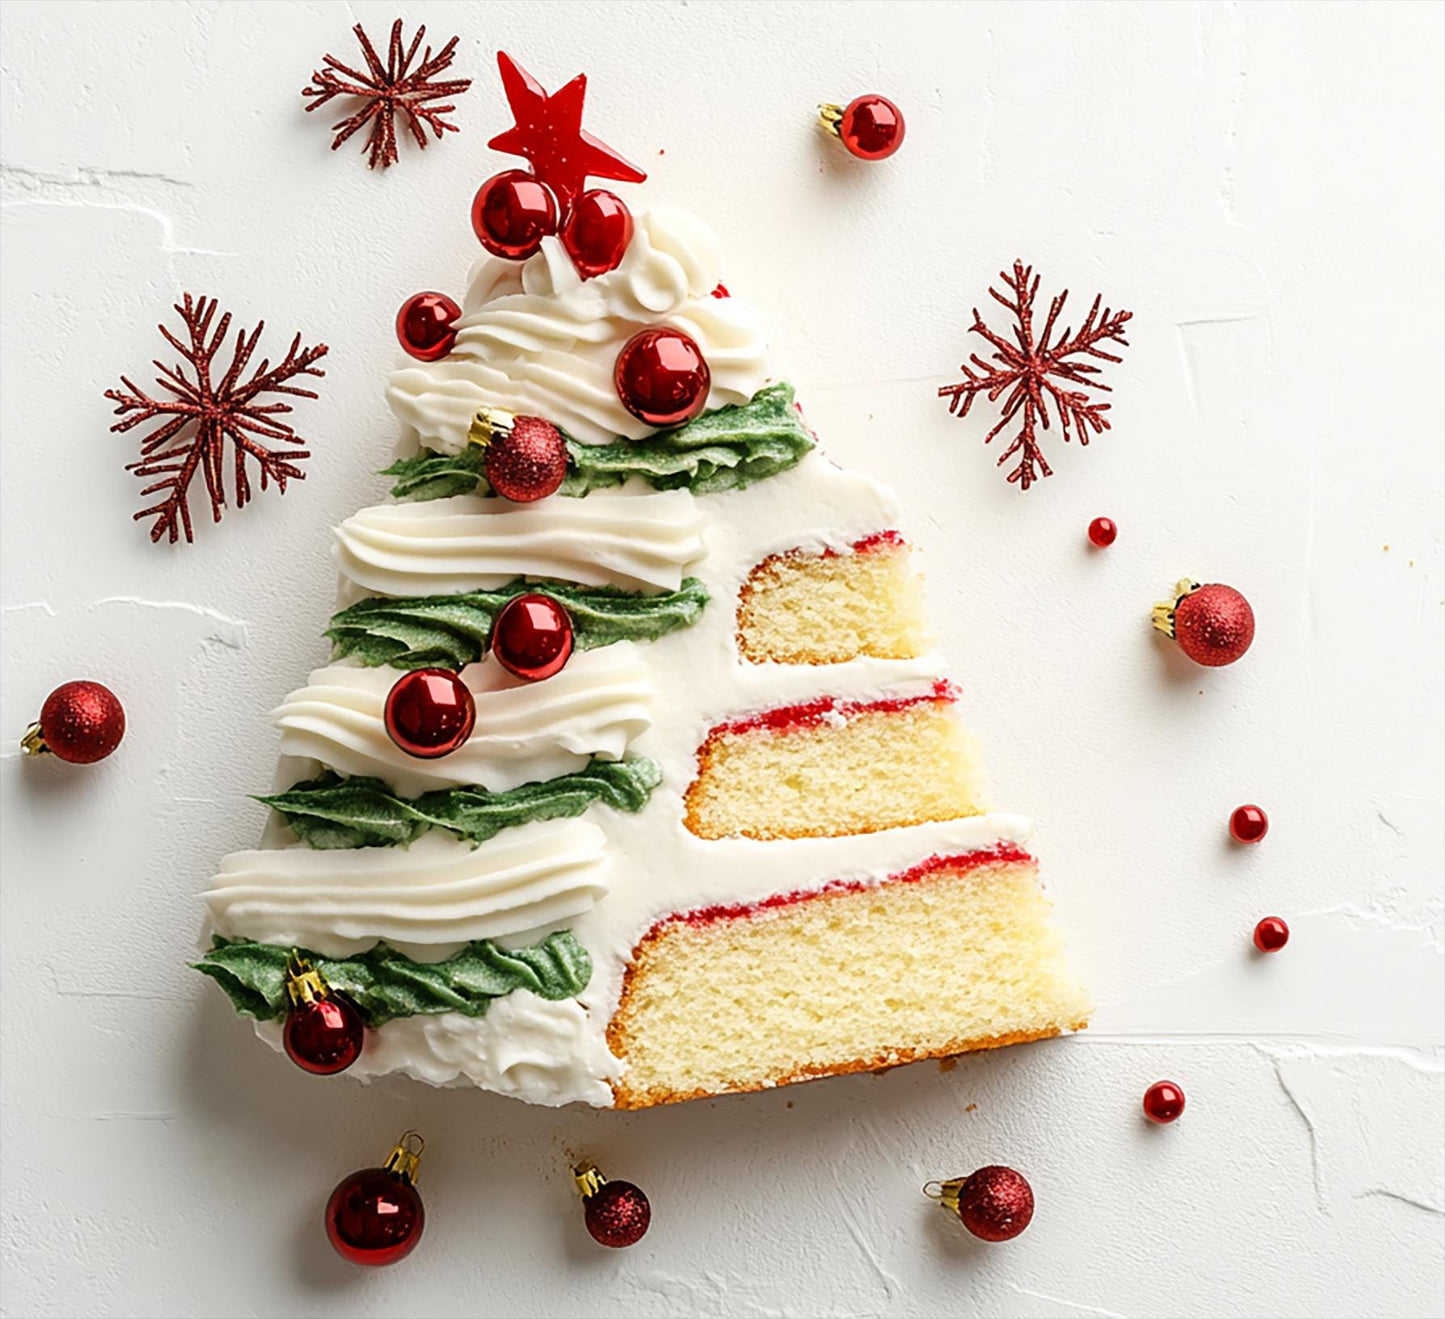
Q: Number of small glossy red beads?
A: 4